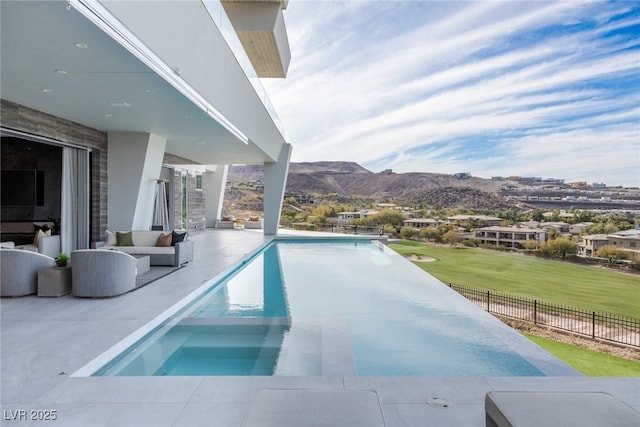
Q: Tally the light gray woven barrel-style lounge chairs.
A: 2